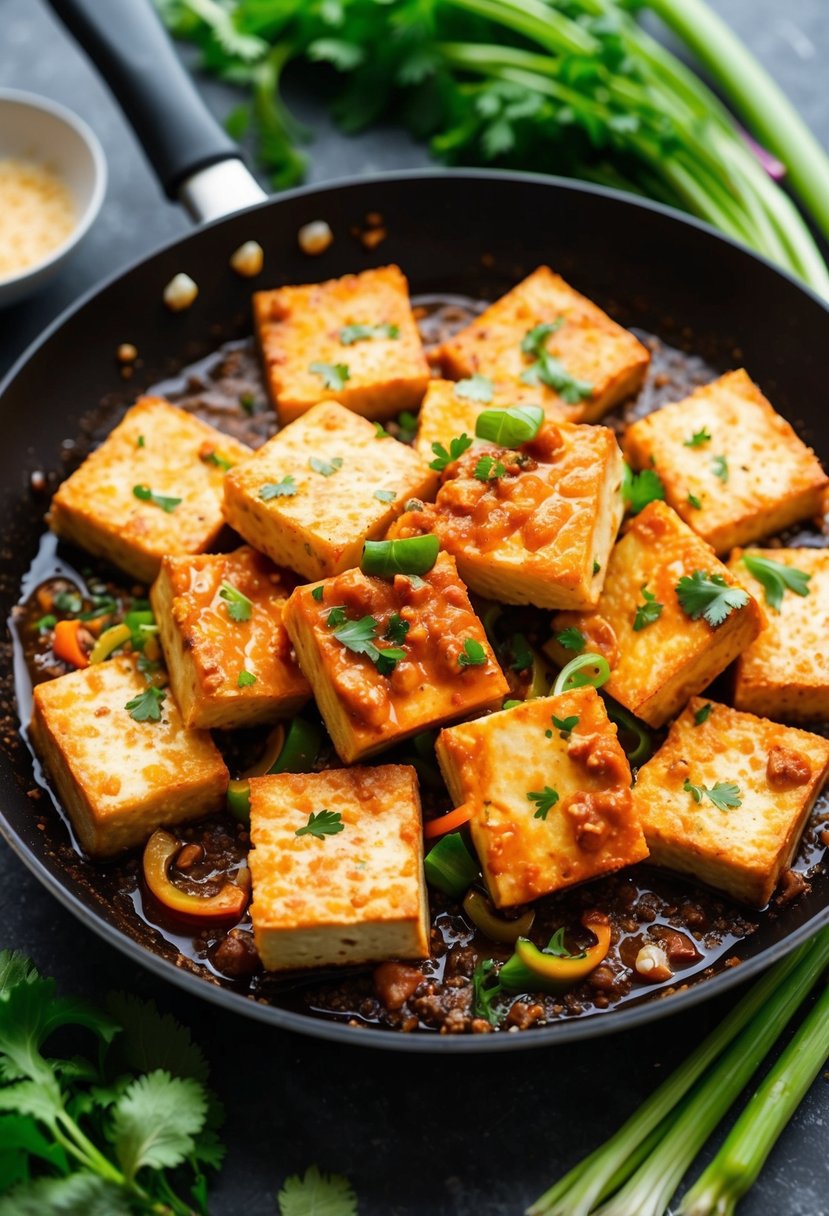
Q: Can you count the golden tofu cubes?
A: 15